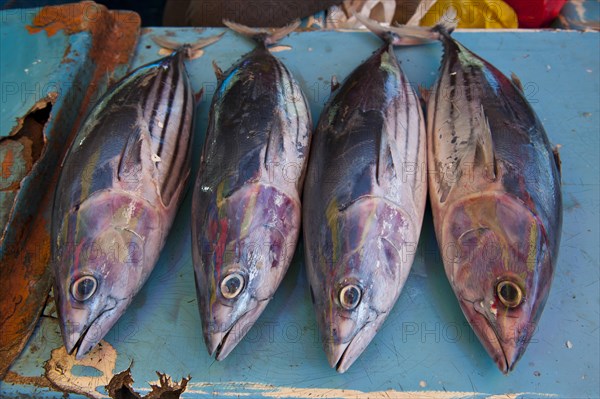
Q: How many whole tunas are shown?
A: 4